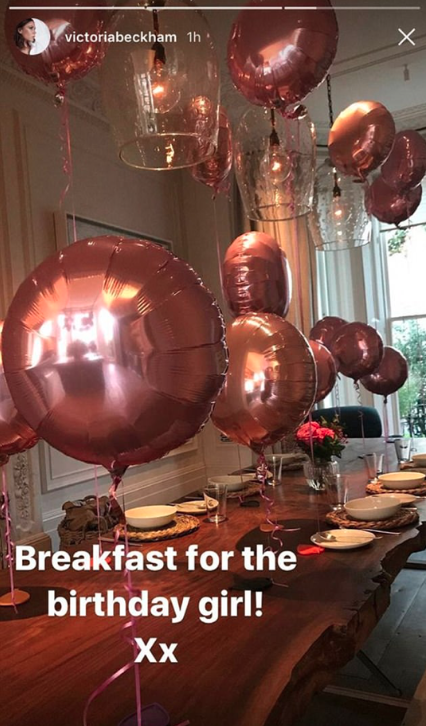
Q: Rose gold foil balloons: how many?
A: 14